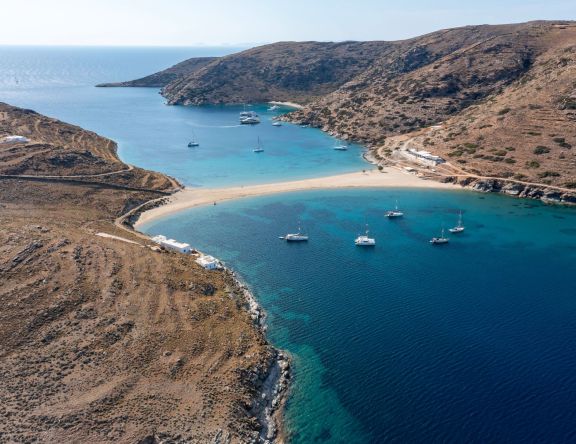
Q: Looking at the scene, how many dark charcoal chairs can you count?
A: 0